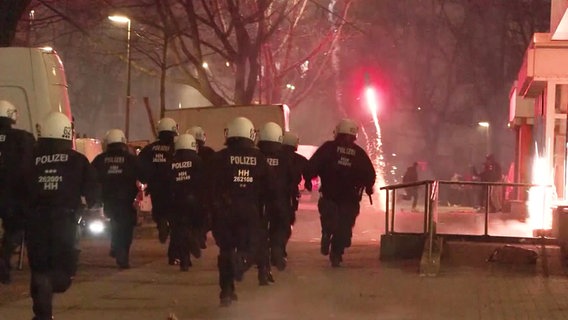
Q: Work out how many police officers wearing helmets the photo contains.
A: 10